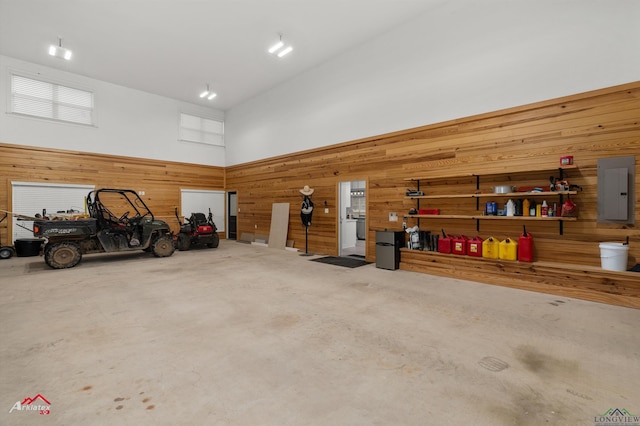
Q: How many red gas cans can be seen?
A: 4